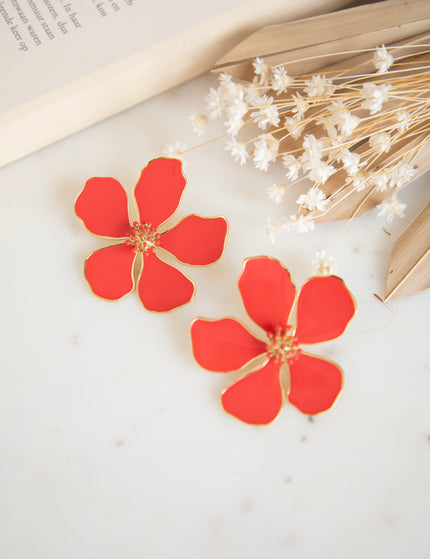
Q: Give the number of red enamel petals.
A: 10